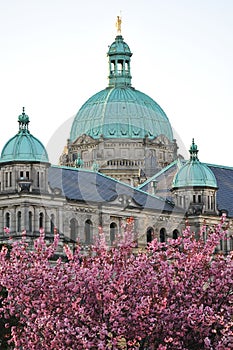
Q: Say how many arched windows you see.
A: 11